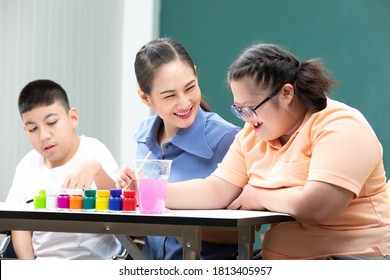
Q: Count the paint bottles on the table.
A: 8